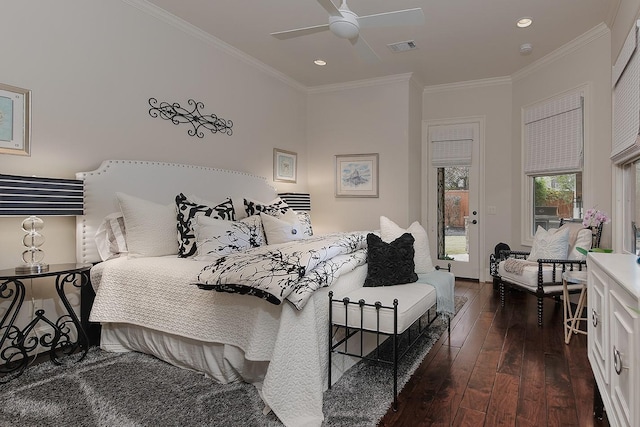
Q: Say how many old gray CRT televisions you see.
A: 0